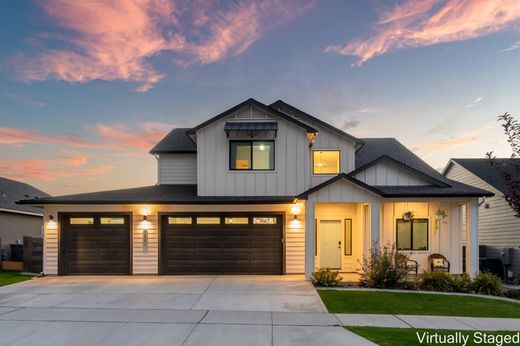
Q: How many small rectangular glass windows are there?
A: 6